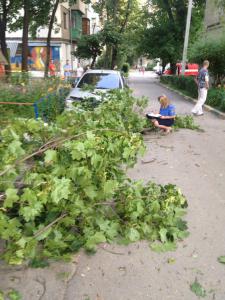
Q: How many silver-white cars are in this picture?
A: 1